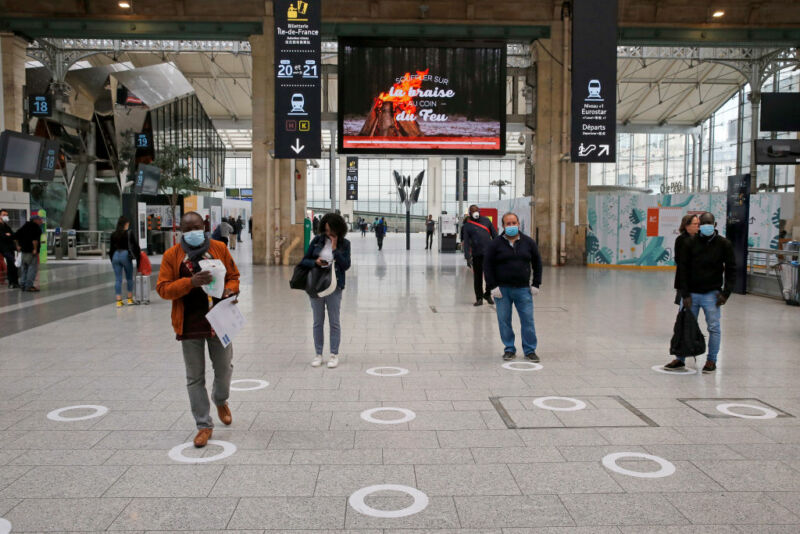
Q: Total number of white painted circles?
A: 12